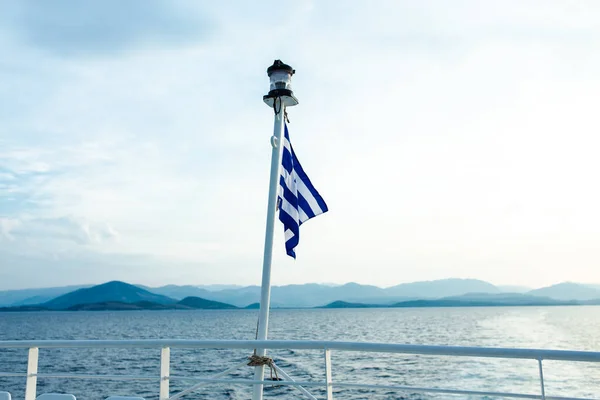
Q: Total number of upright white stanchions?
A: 4